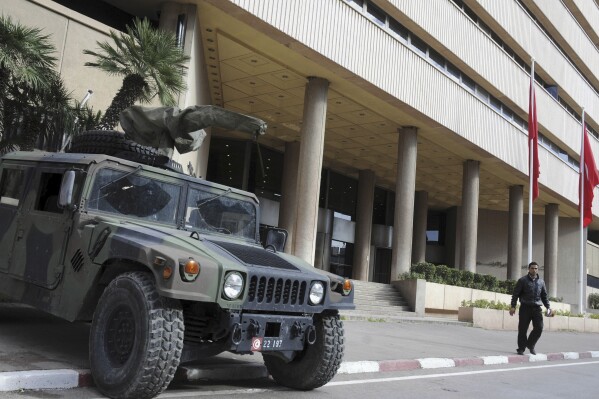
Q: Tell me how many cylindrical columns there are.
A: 8